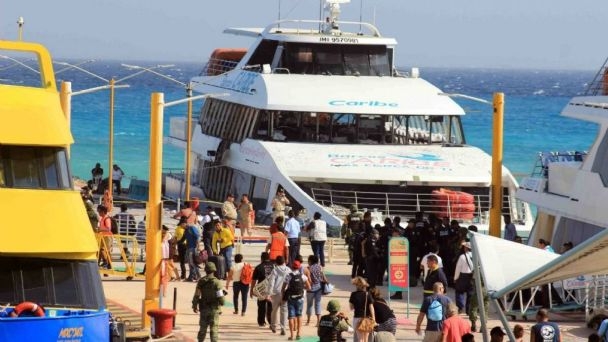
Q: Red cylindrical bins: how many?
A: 1